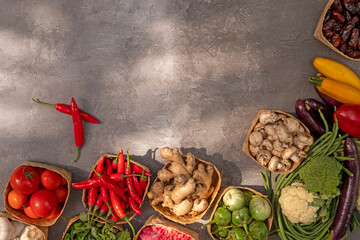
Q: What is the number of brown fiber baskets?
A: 9